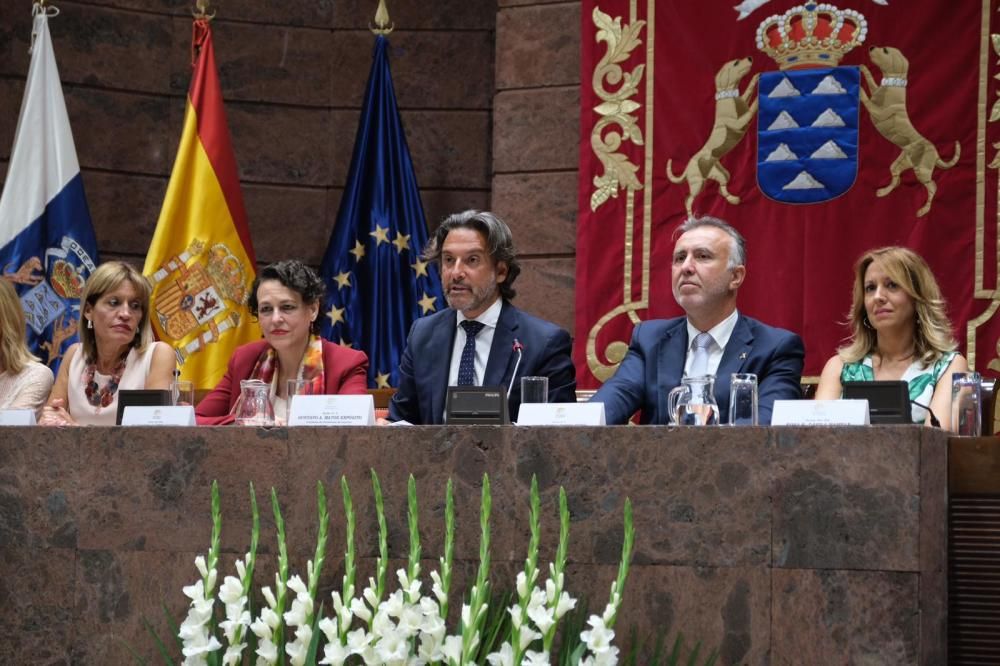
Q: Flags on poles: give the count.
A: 3